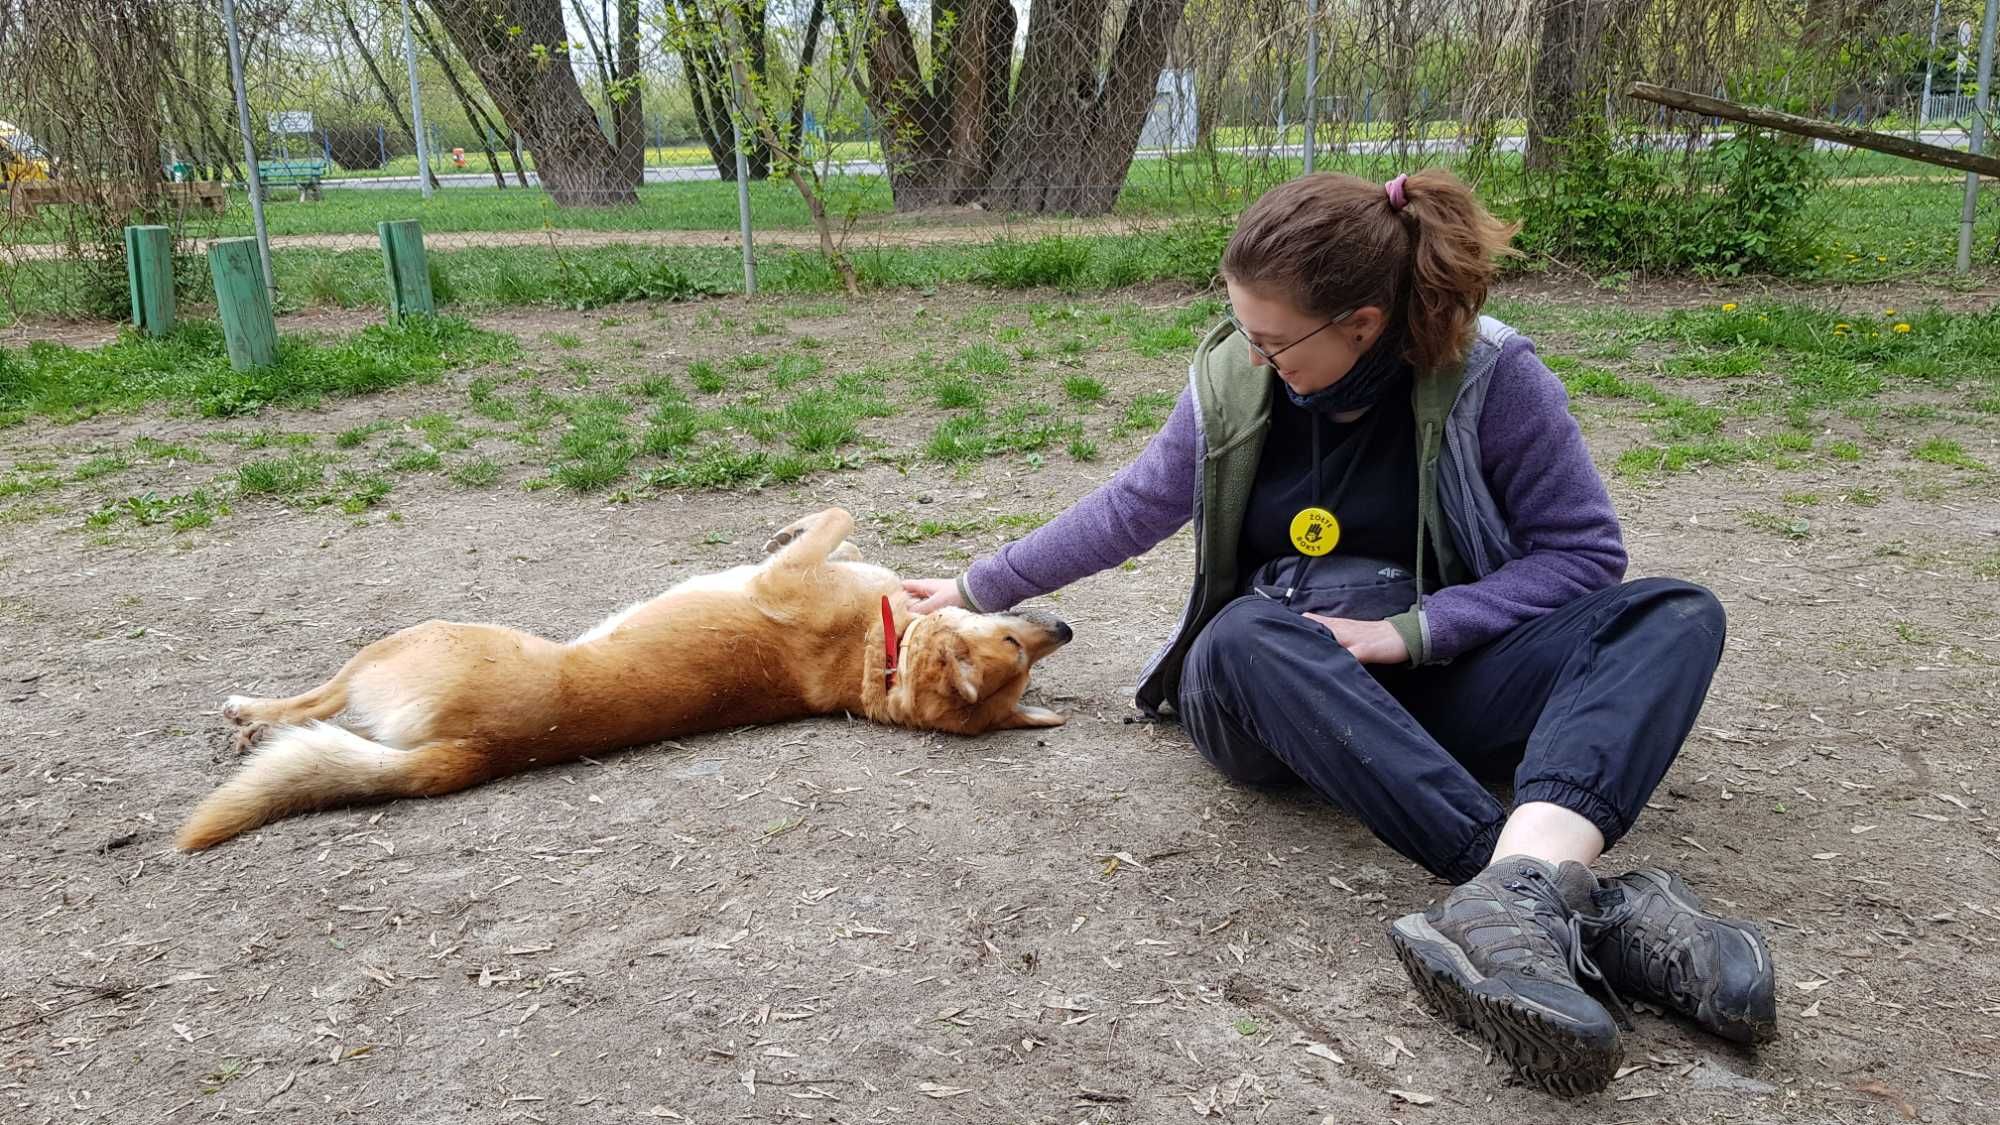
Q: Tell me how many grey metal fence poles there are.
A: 4